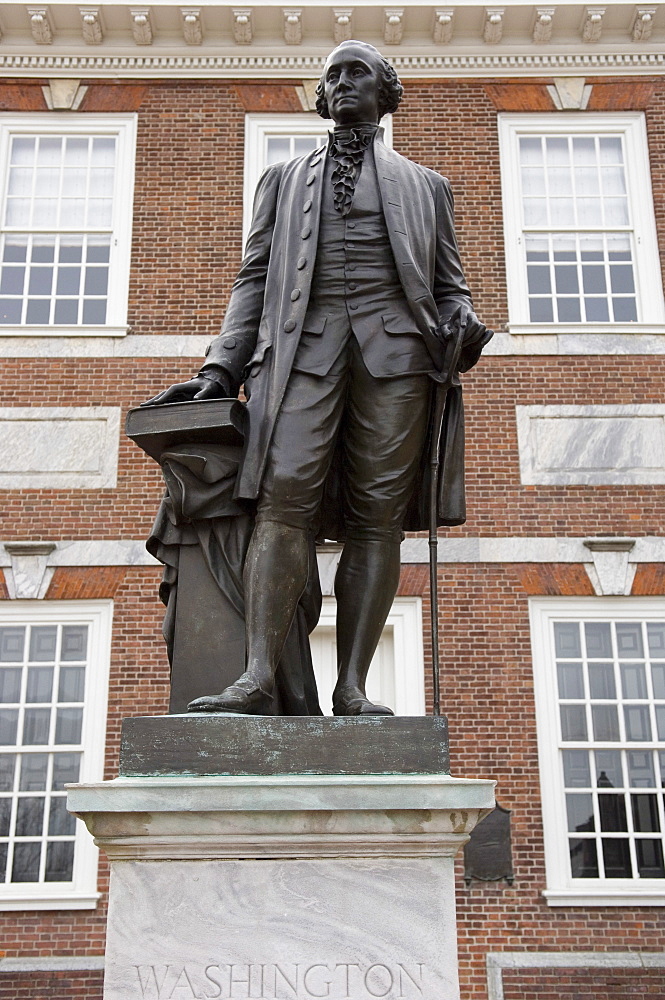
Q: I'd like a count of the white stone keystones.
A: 6